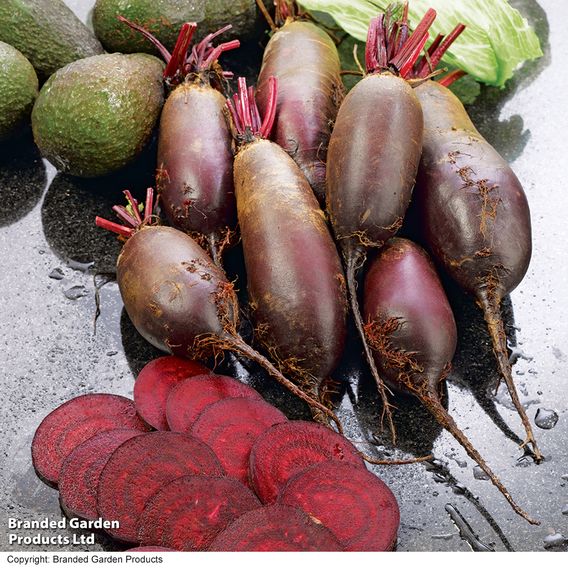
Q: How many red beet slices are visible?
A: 11